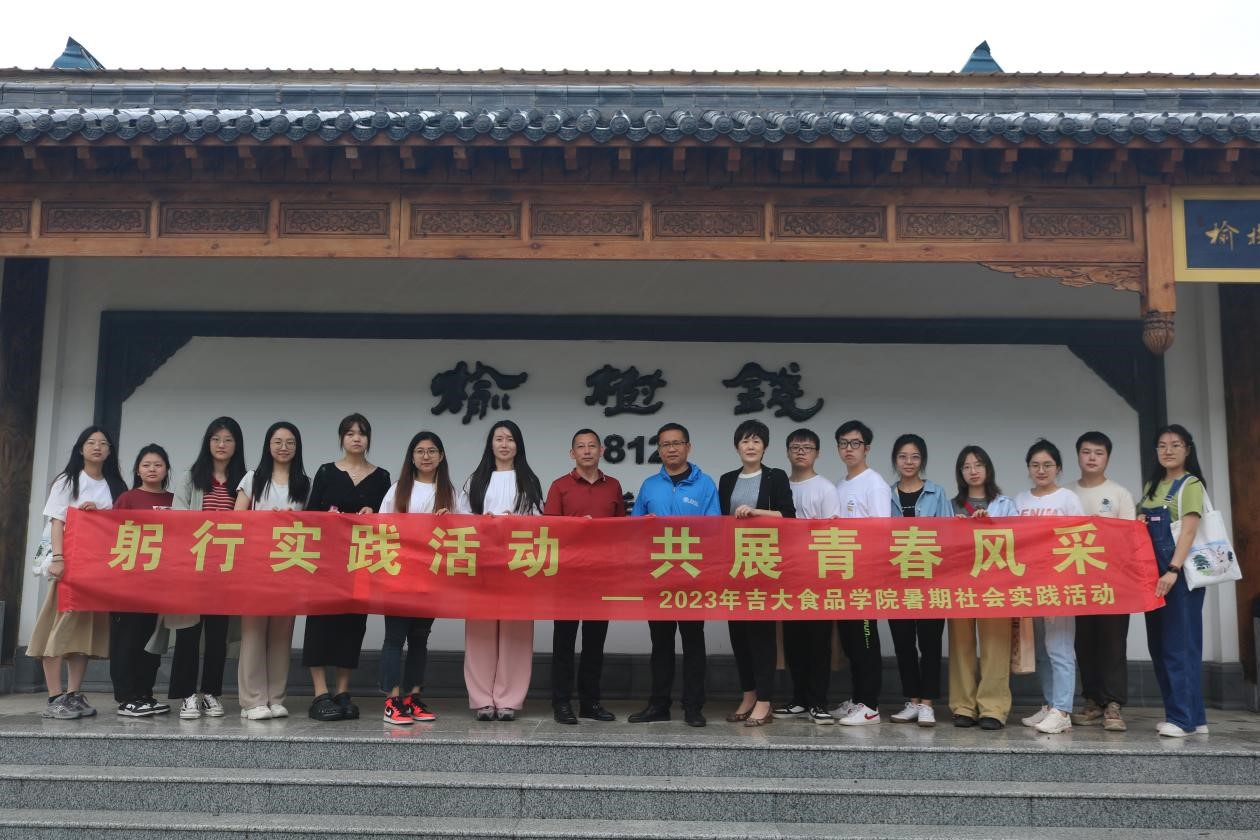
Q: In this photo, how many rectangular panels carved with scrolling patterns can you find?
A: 10